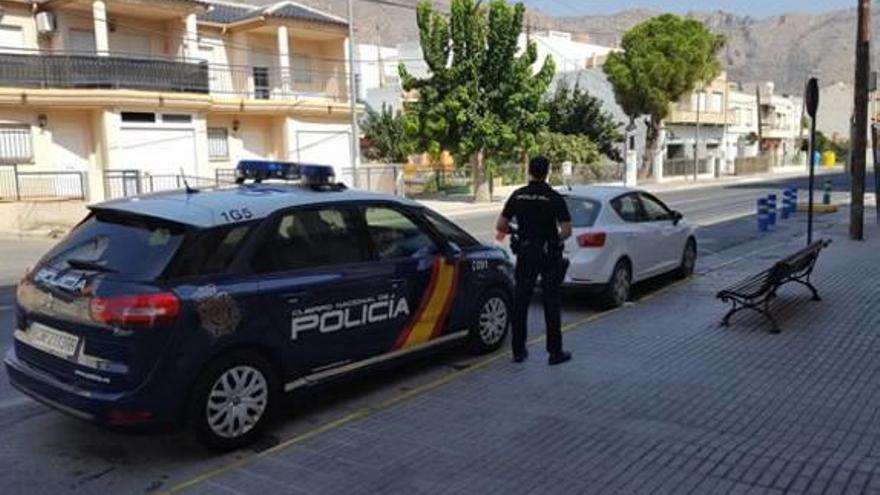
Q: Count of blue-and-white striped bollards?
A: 4